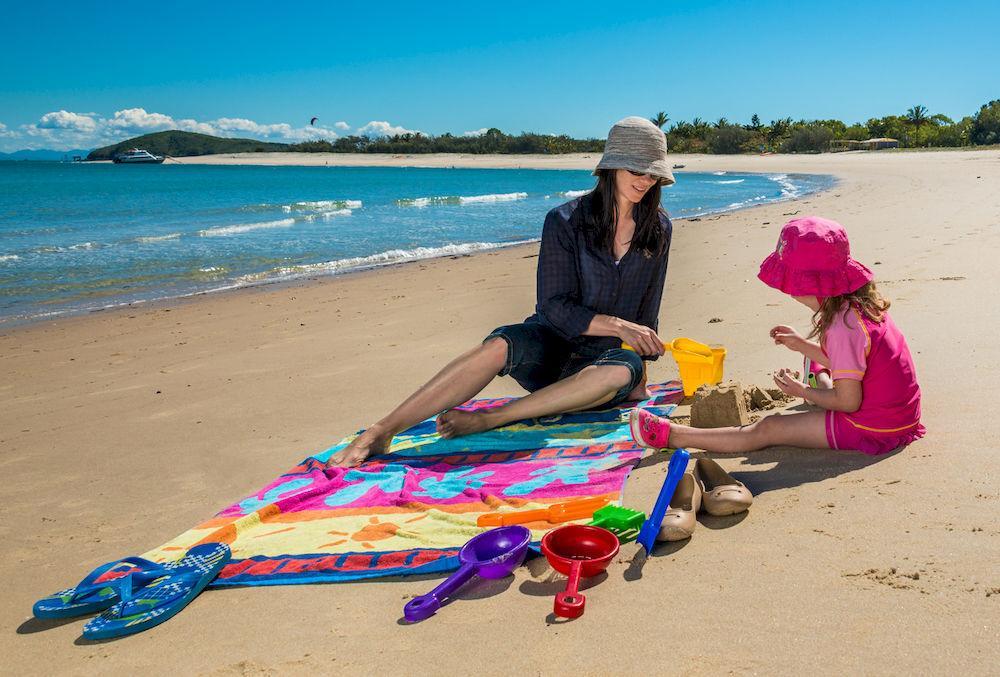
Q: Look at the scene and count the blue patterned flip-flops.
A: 2